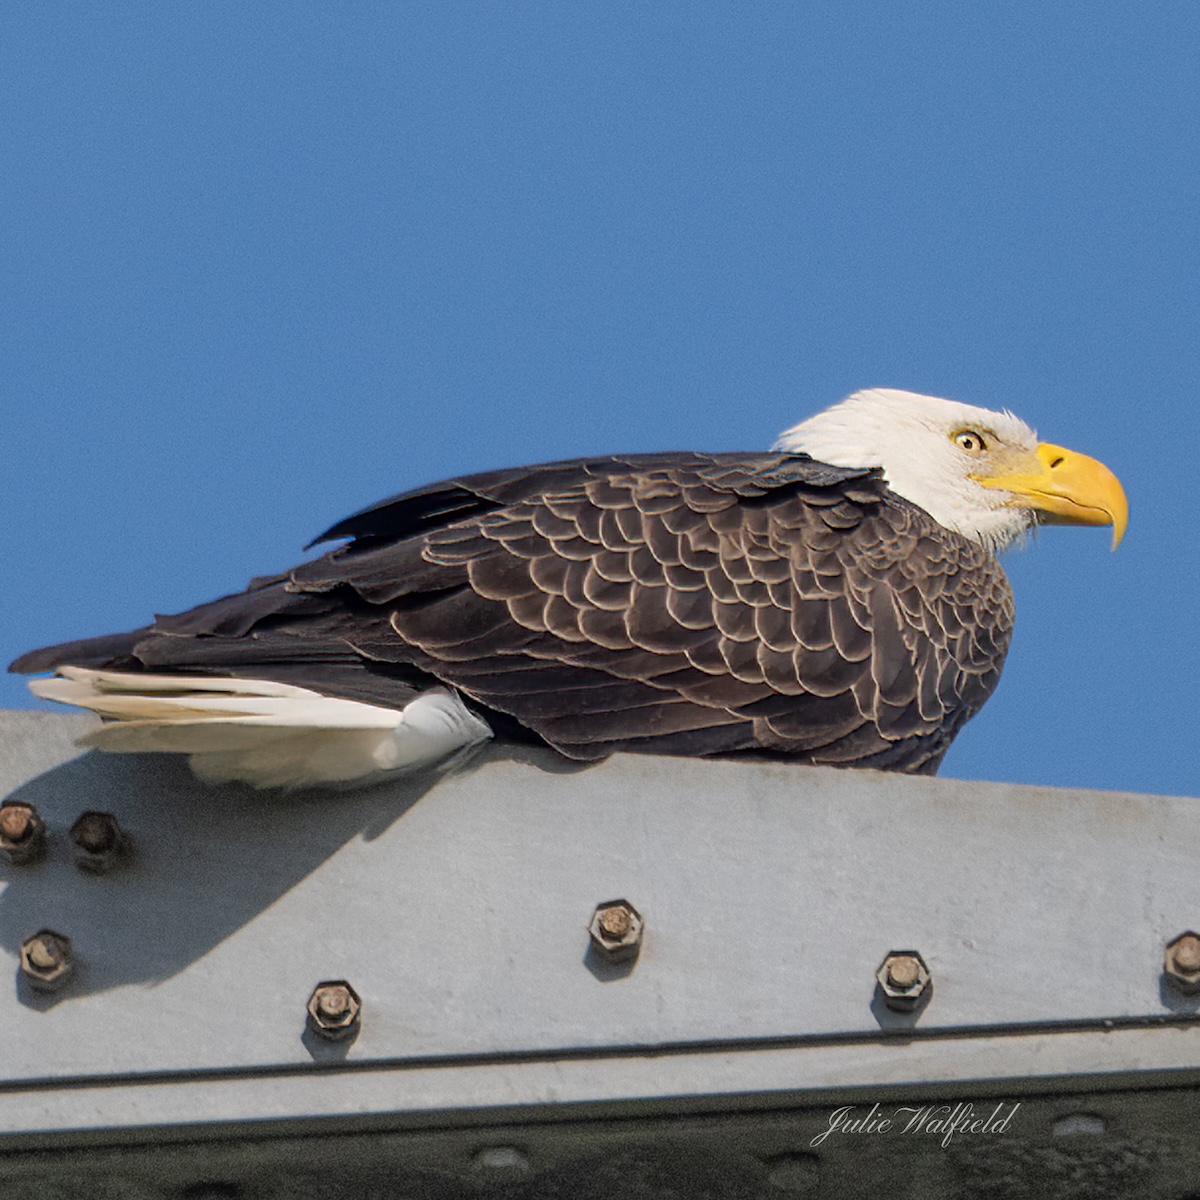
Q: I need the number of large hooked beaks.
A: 1